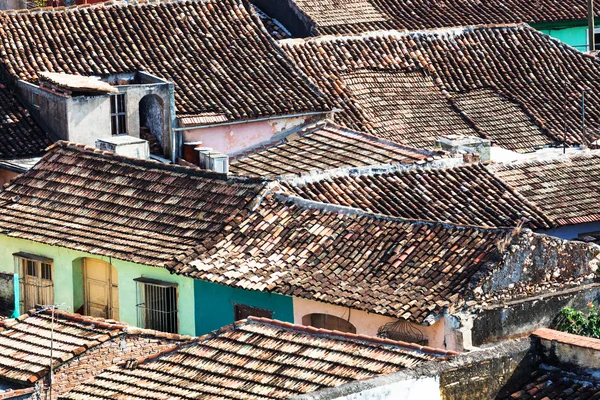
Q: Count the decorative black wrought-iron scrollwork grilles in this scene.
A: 1